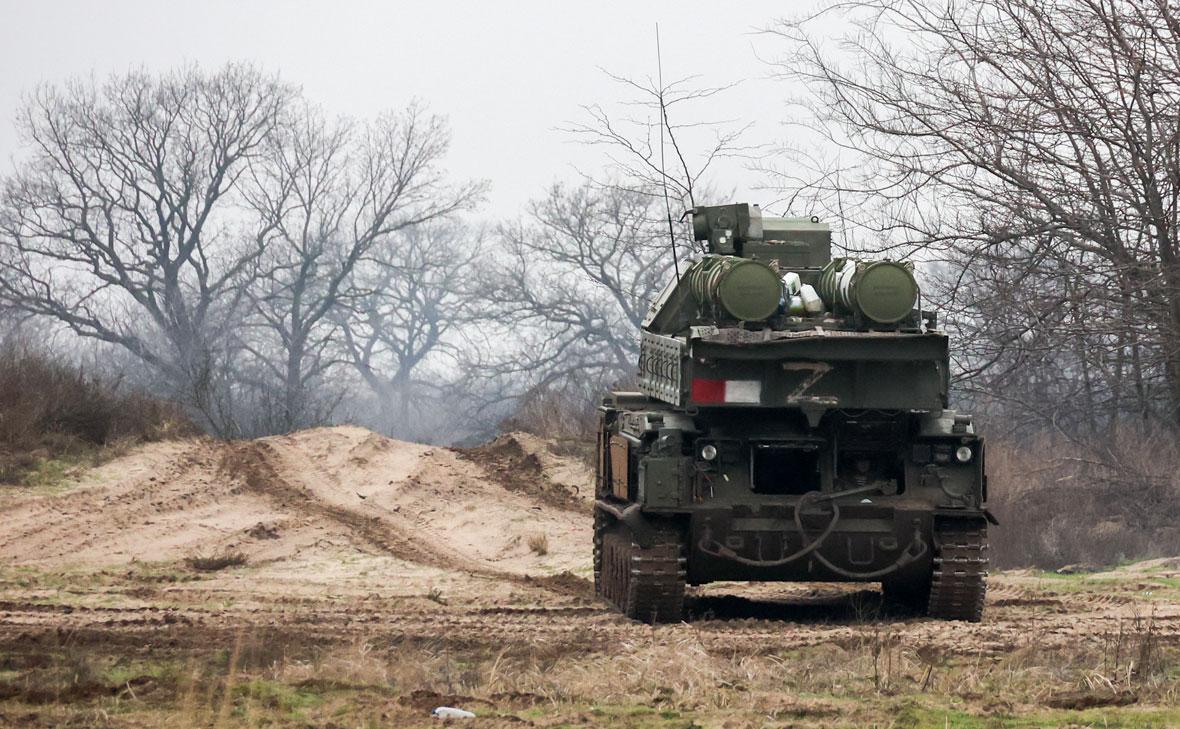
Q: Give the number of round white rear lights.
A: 2